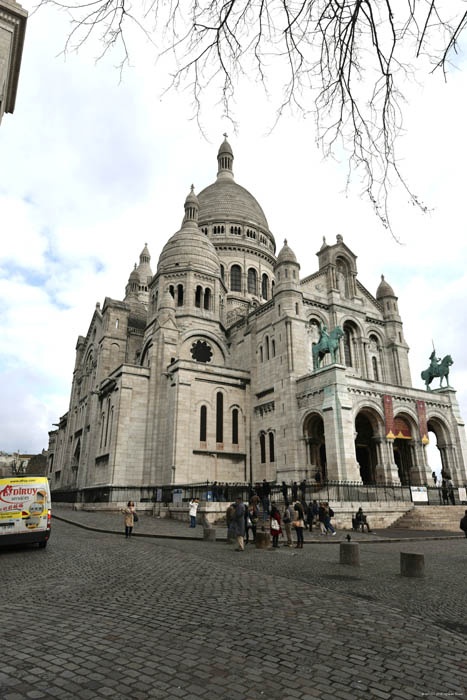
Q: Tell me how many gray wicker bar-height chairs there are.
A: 0